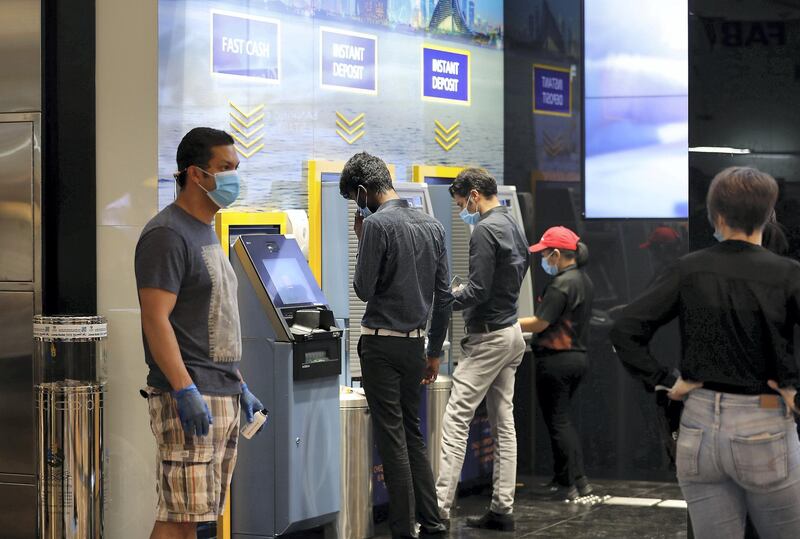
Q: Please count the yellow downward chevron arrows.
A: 11